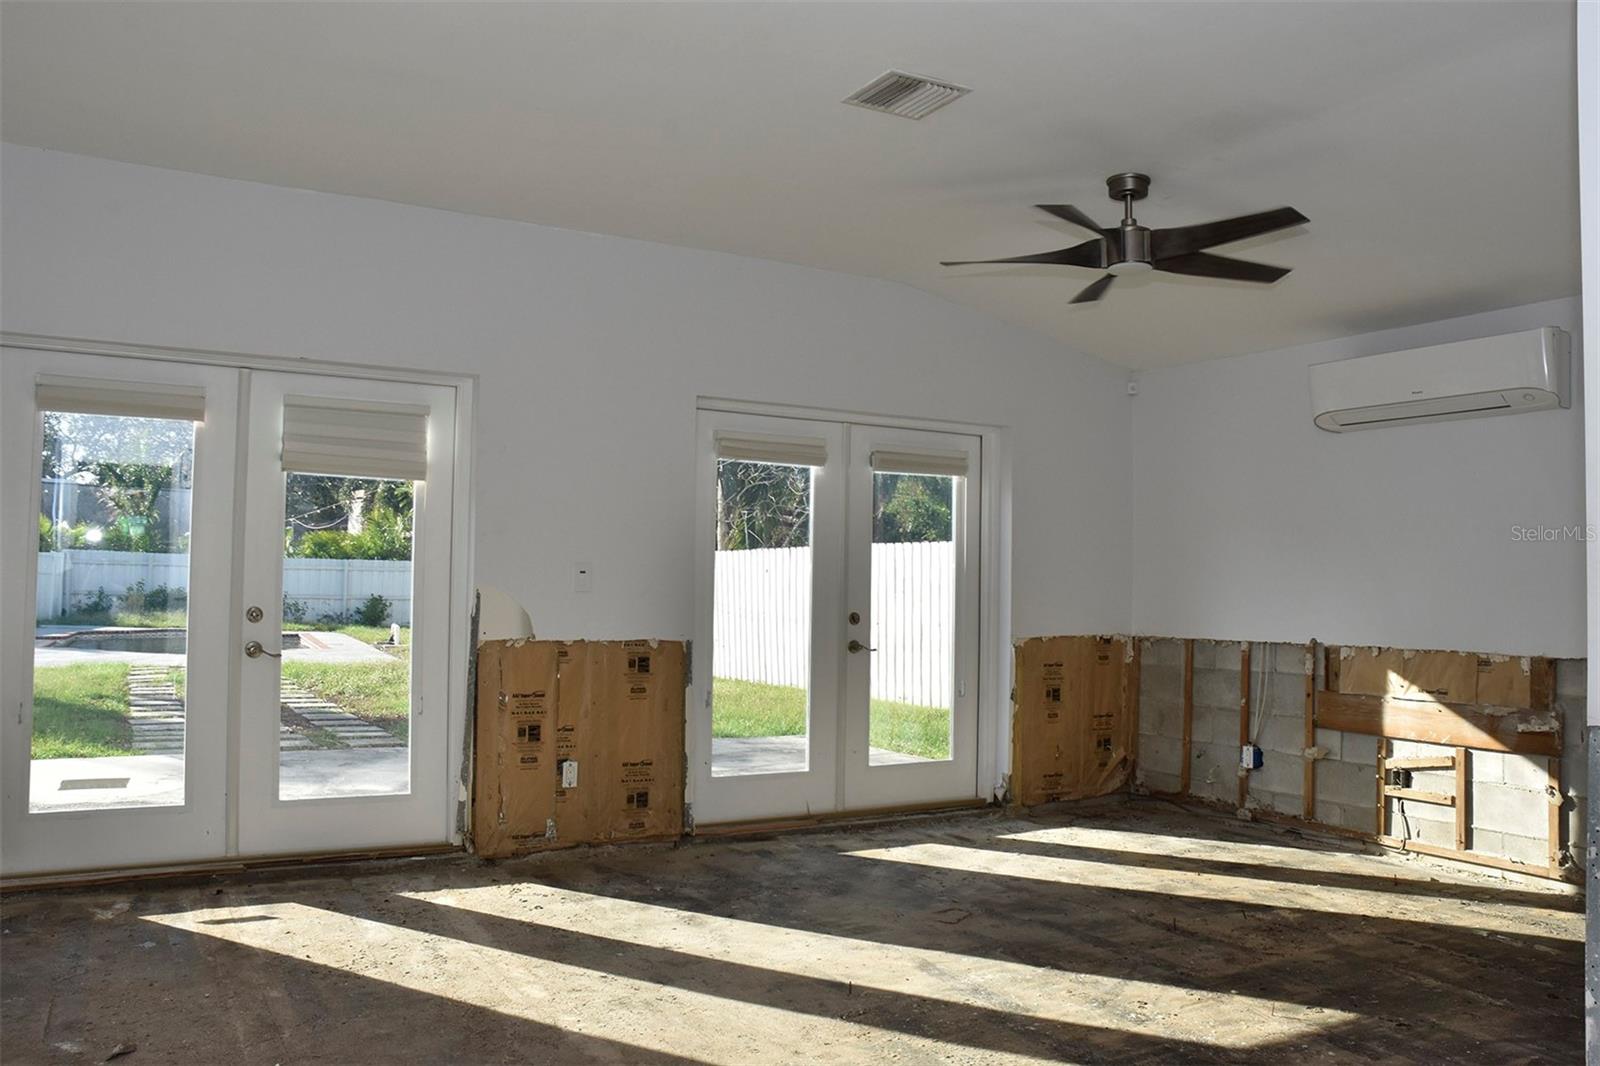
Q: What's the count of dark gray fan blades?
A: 5